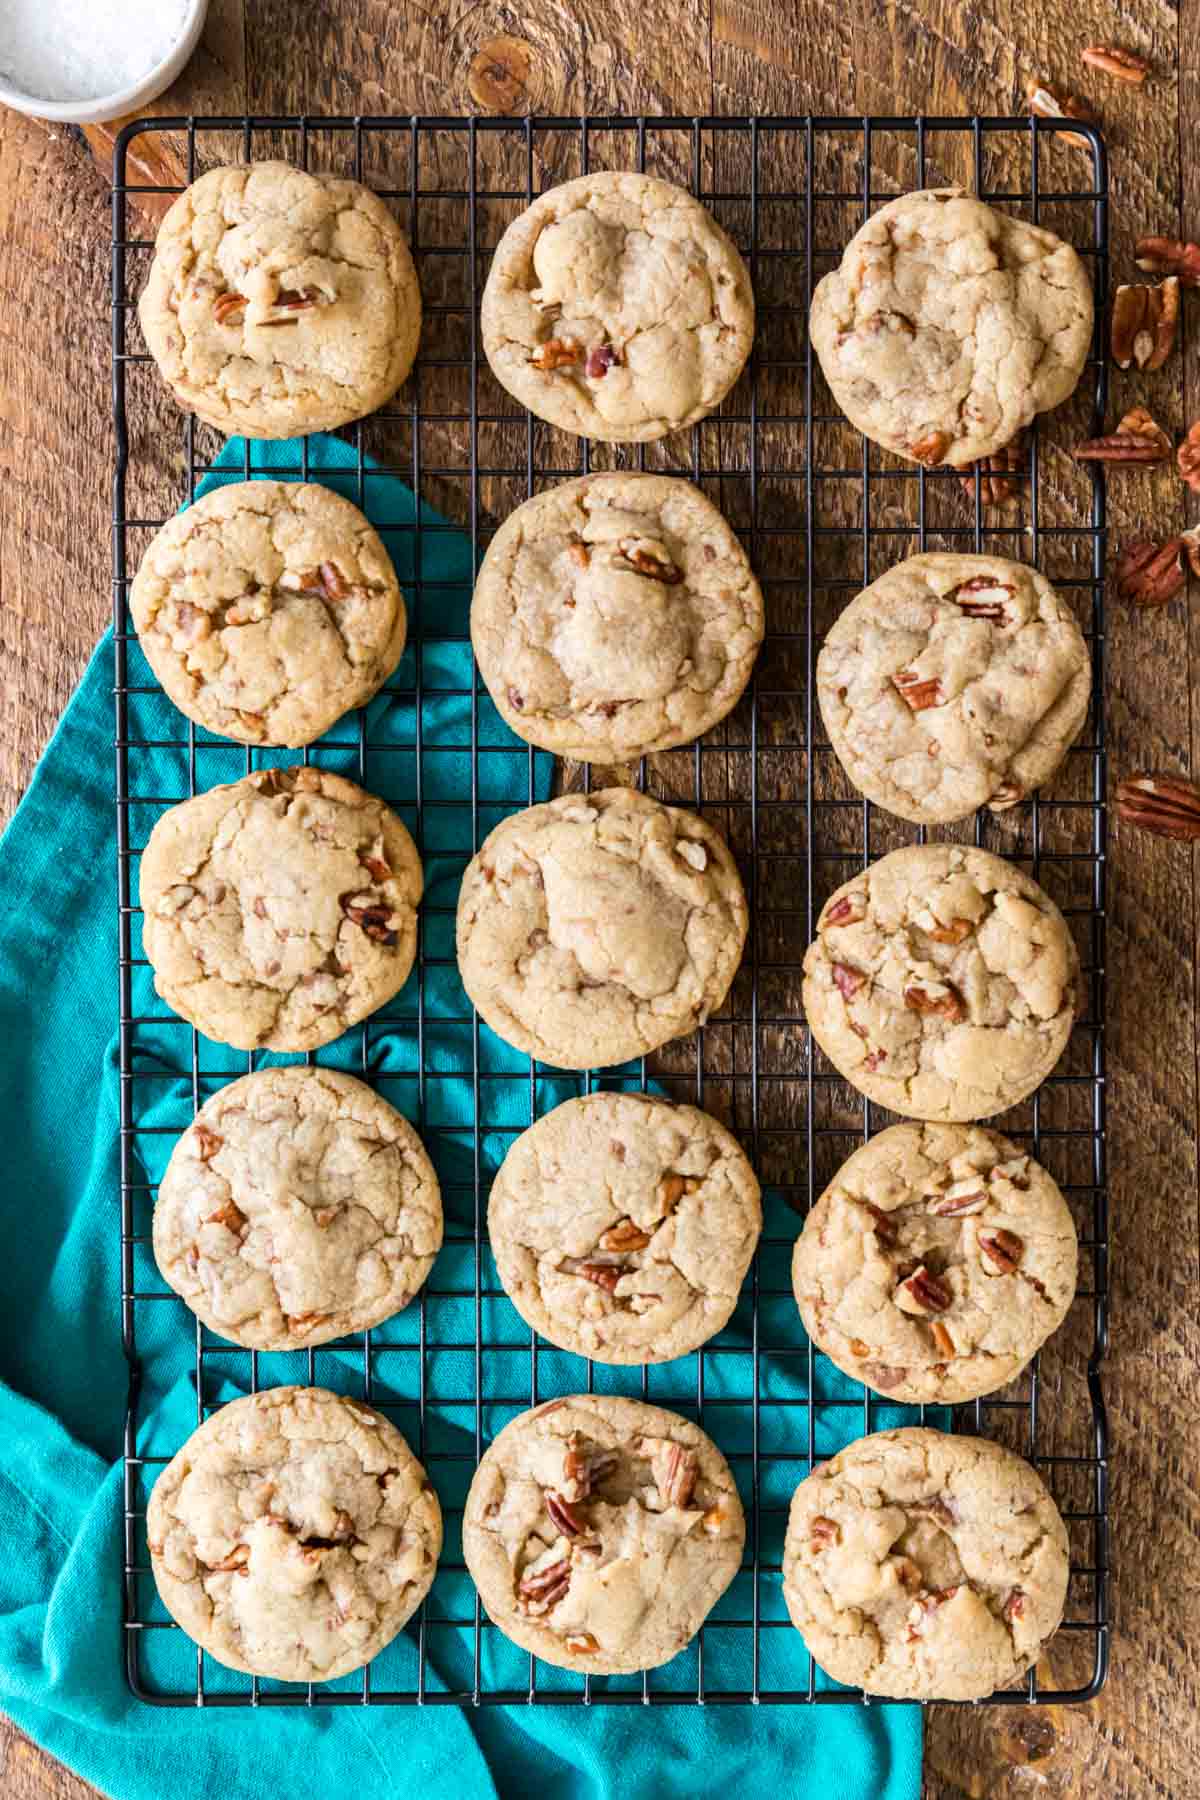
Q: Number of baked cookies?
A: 15